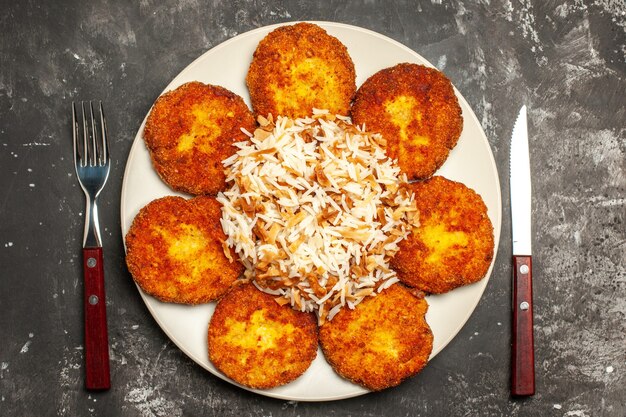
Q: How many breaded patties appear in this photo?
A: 7